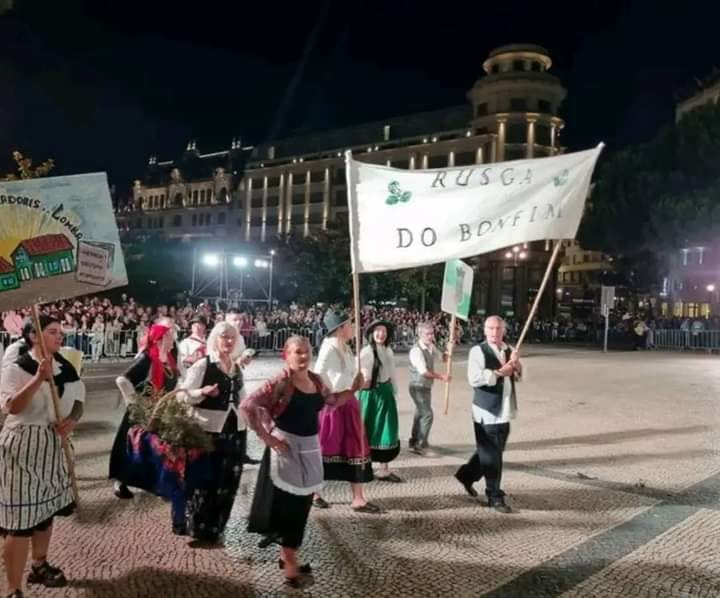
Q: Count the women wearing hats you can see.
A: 2